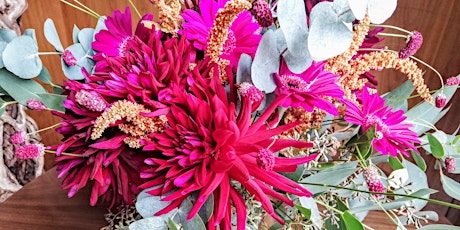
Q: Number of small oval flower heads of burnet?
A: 13